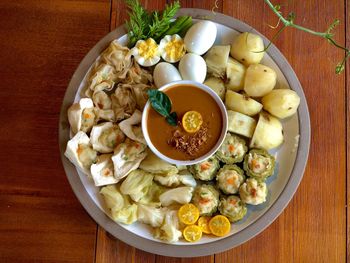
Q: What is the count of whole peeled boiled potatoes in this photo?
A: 3